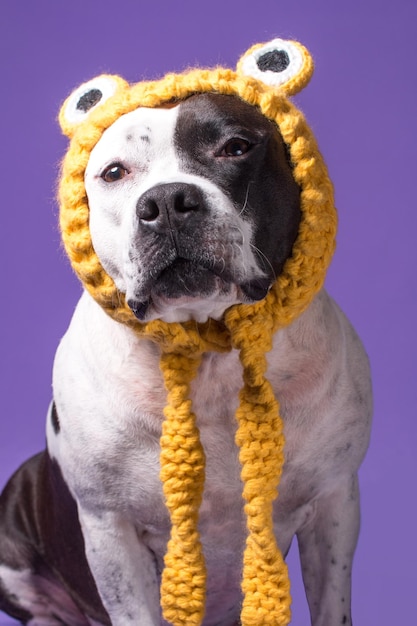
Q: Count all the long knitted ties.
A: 2